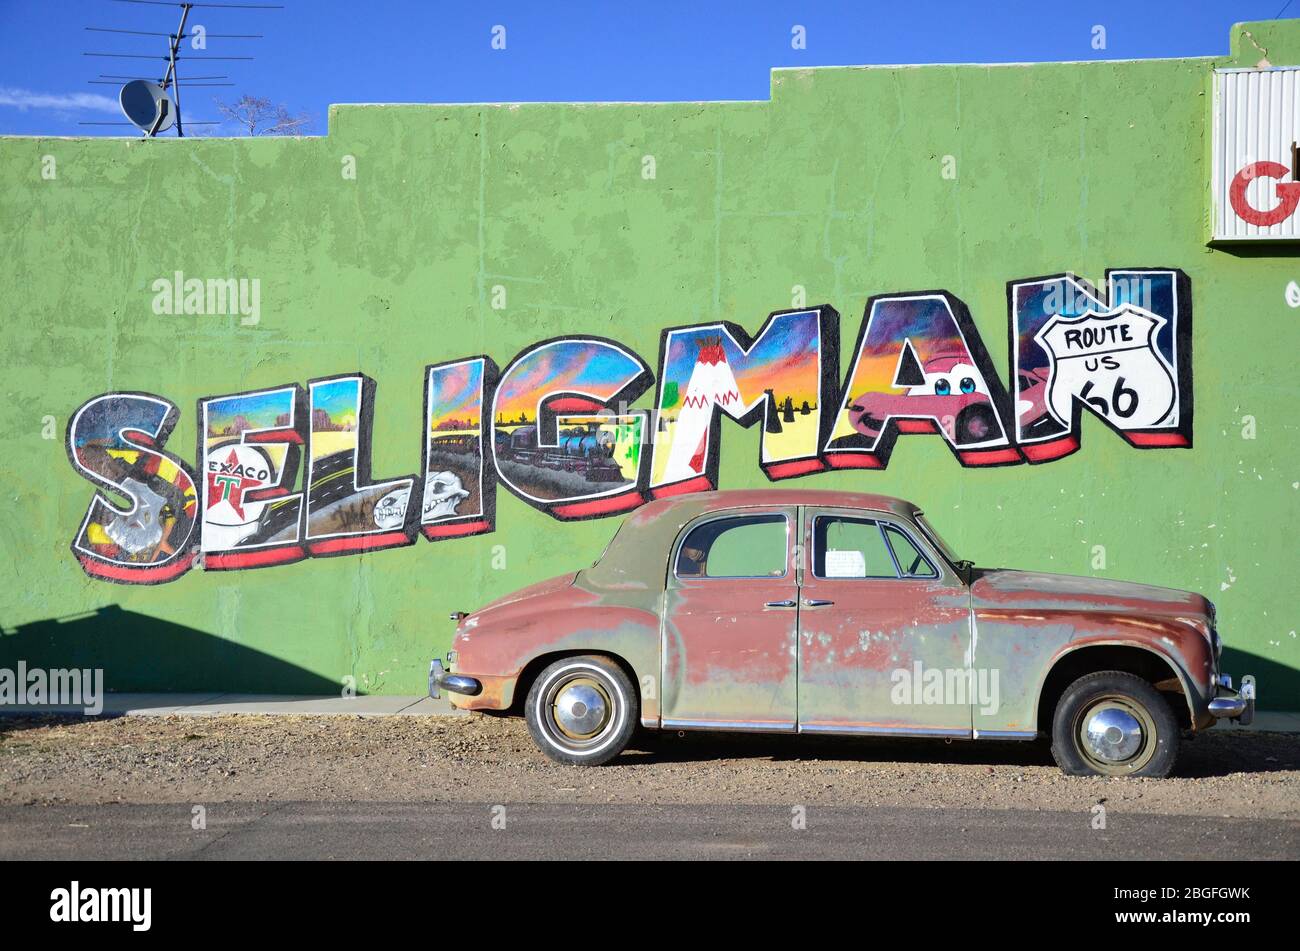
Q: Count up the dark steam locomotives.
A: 1